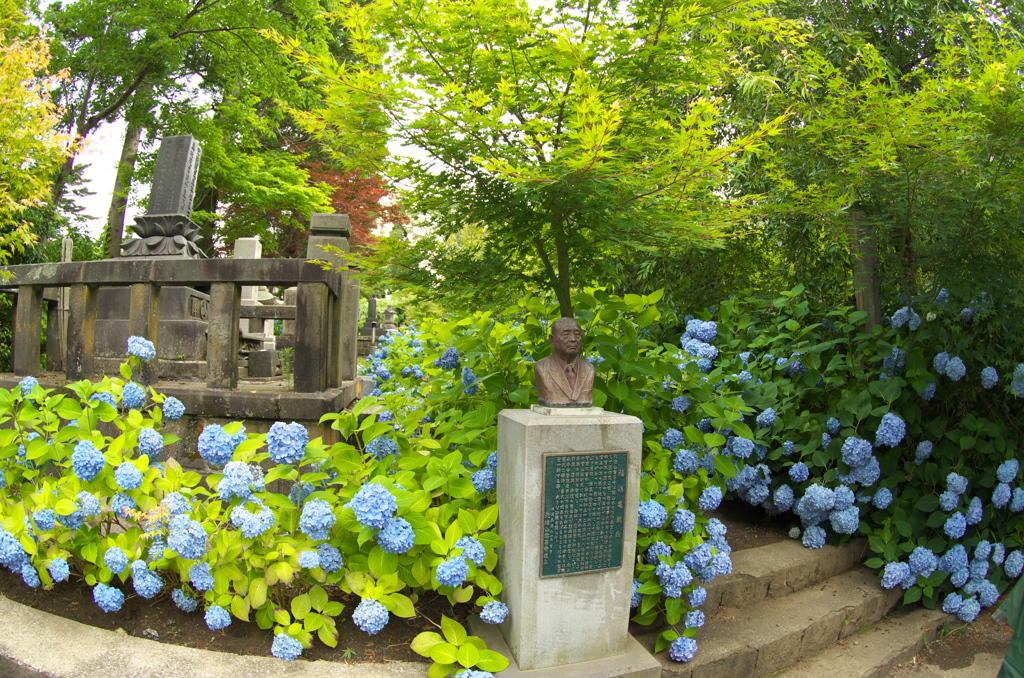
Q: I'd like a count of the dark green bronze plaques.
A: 1